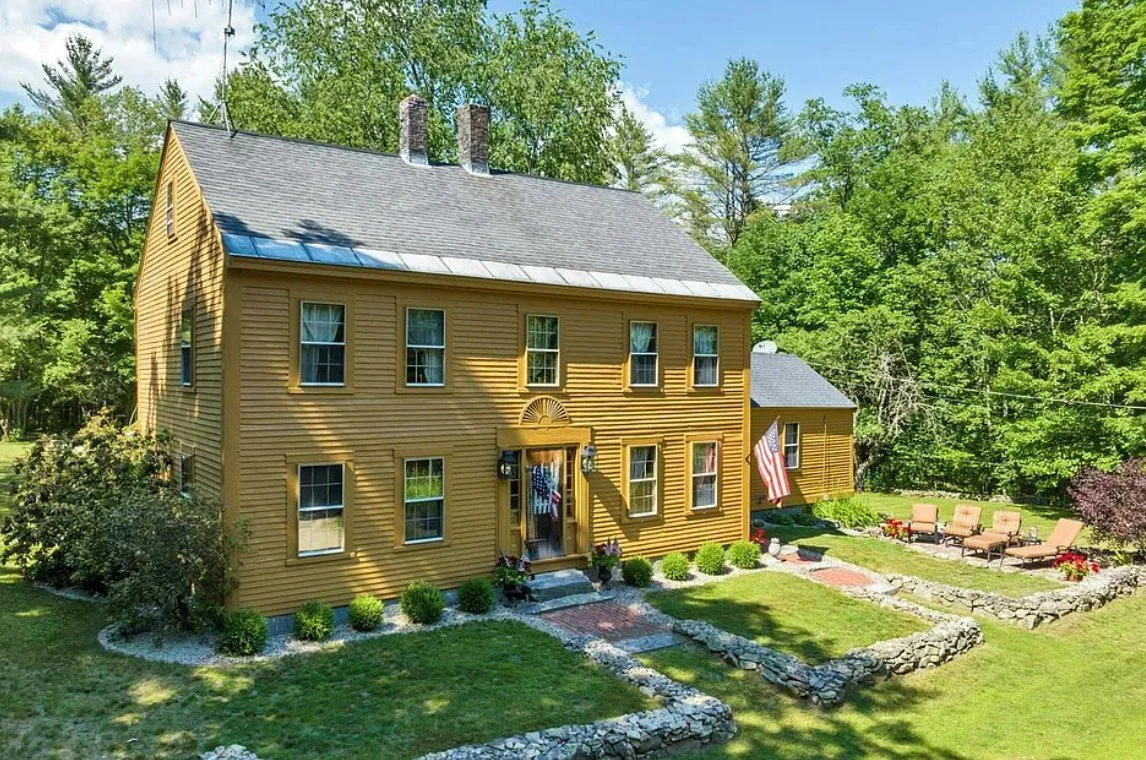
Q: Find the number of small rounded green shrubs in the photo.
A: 9